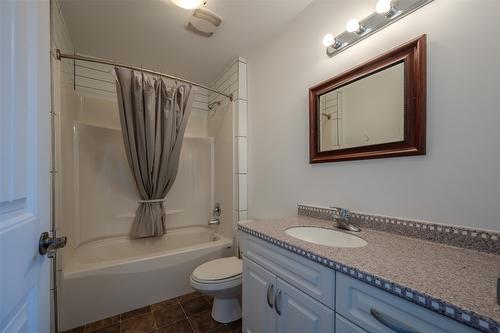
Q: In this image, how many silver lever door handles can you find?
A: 1